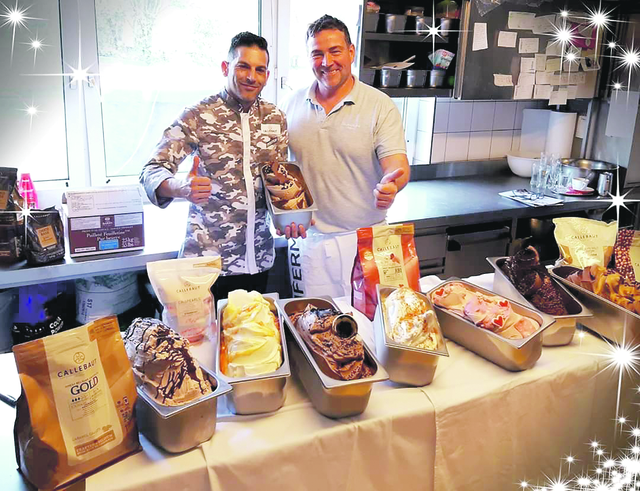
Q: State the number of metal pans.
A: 8